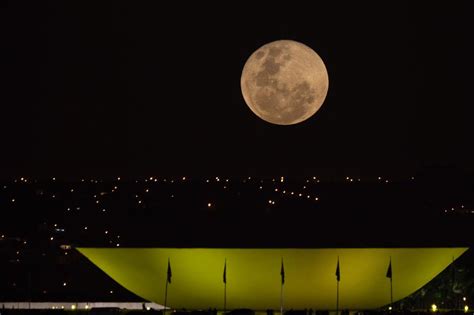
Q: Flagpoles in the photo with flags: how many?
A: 5